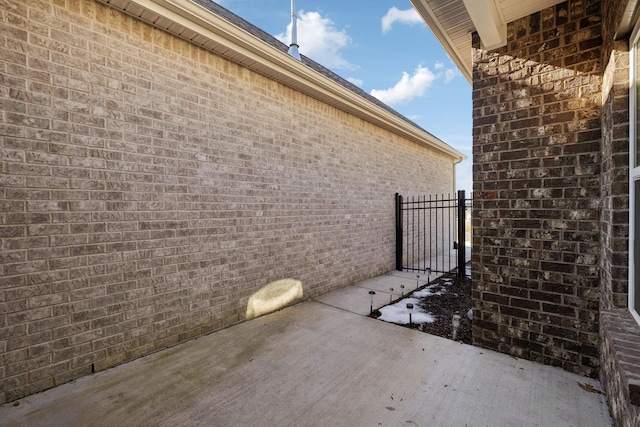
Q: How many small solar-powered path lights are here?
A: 7